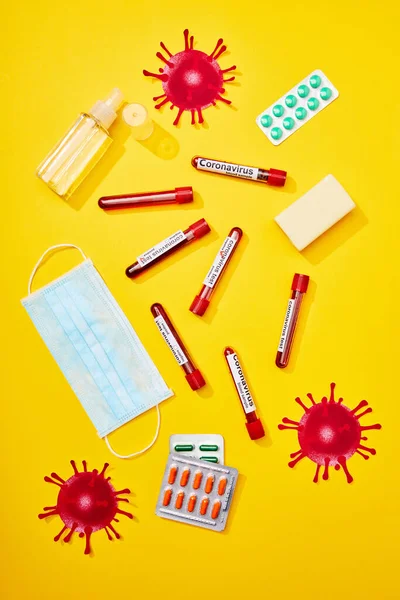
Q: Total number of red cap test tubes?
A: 7